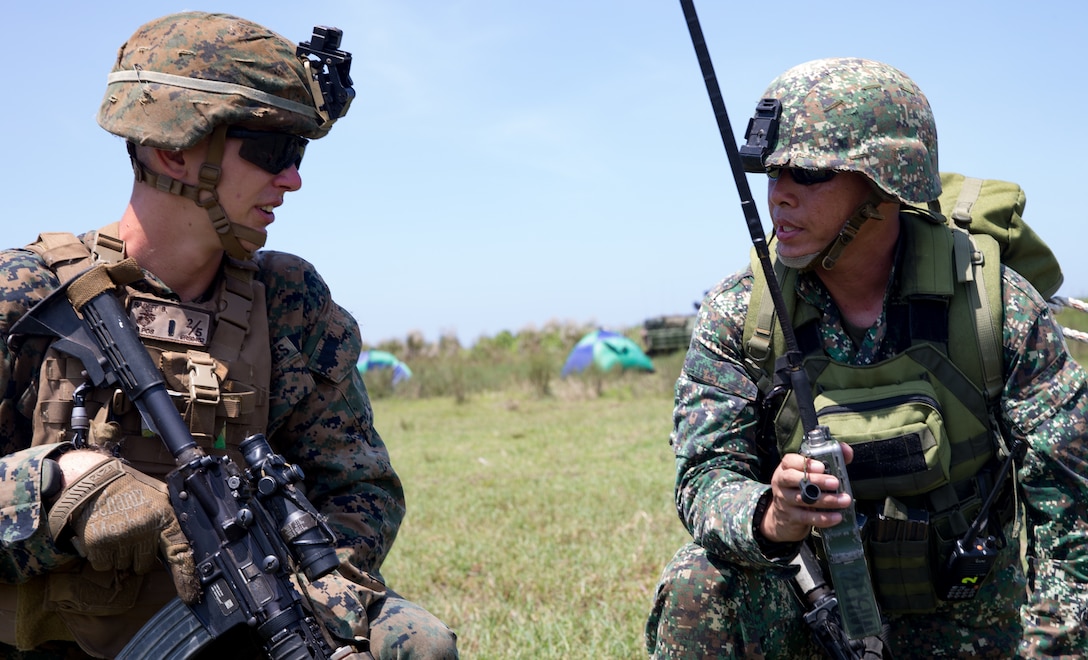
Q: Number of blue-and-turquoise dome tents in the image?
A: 2